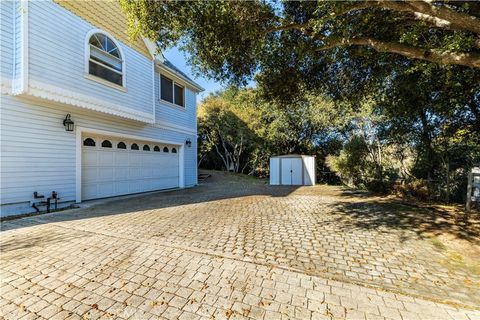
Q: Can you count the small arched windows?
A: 8